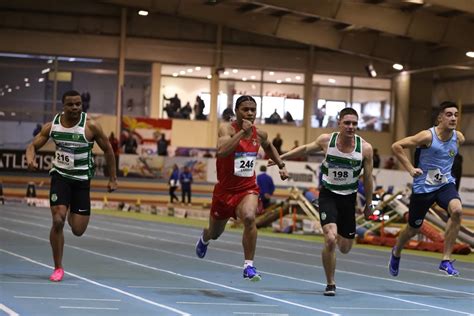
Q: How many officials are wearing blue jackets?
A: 3